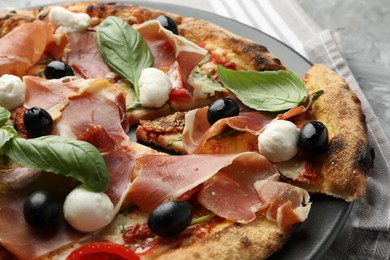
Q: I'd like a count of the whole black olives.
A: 7